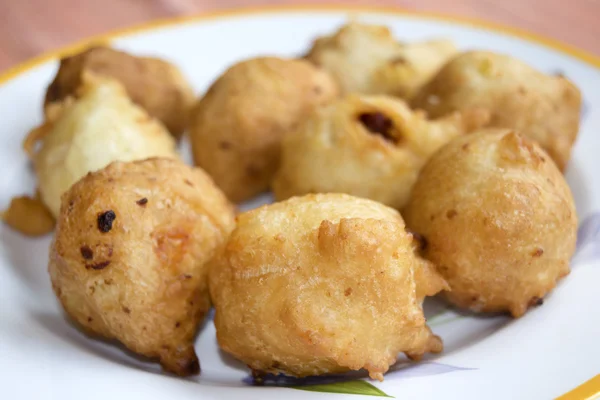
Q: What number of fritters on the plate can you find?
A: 9